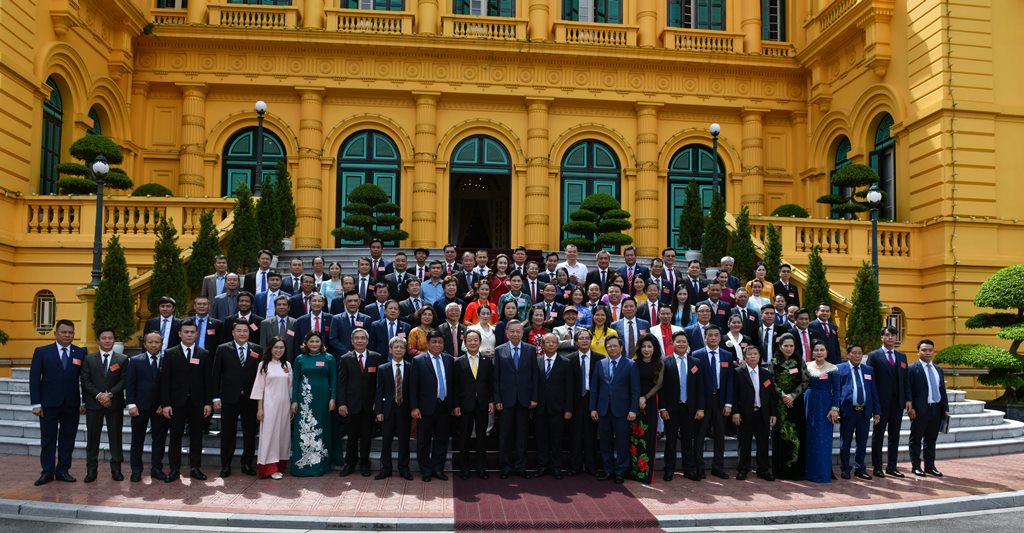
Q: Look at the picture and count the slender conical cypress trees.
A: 12